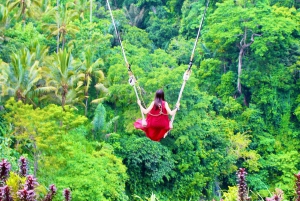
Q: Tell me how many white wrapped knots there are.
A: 2